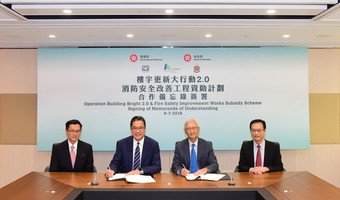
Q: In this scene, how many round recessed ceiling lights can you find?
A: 7